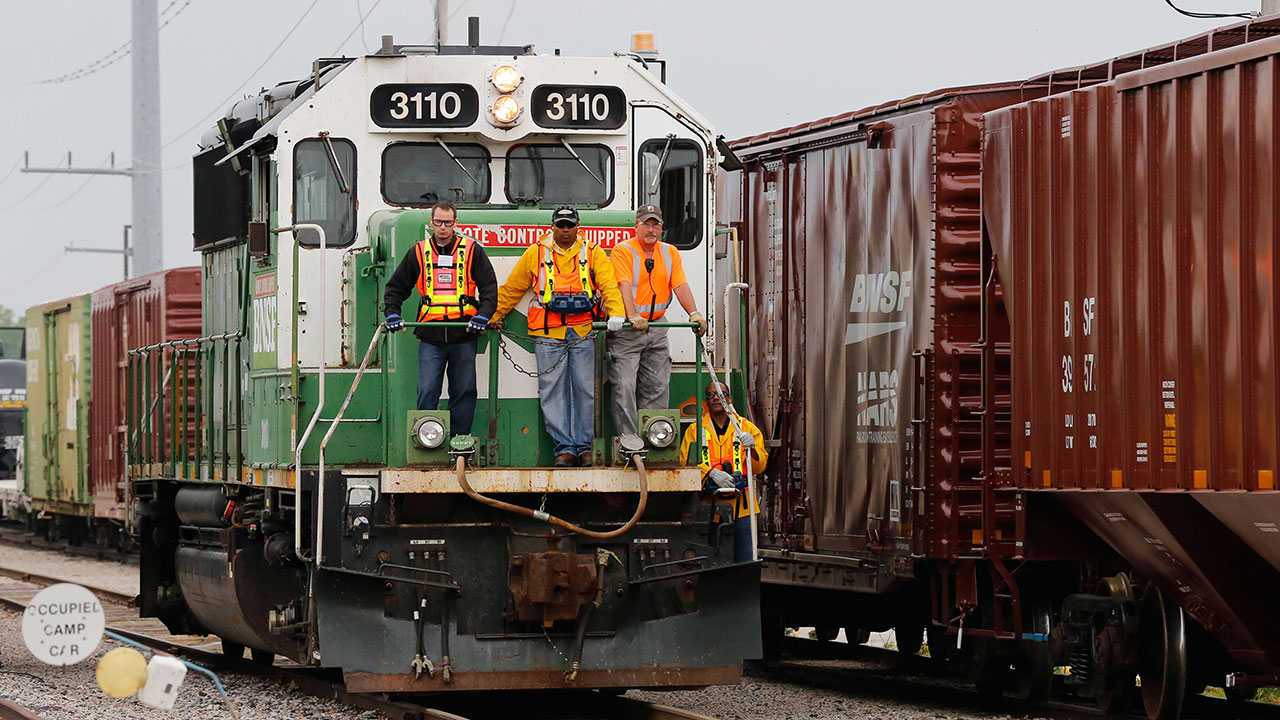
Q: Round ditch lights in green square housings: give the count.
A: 2